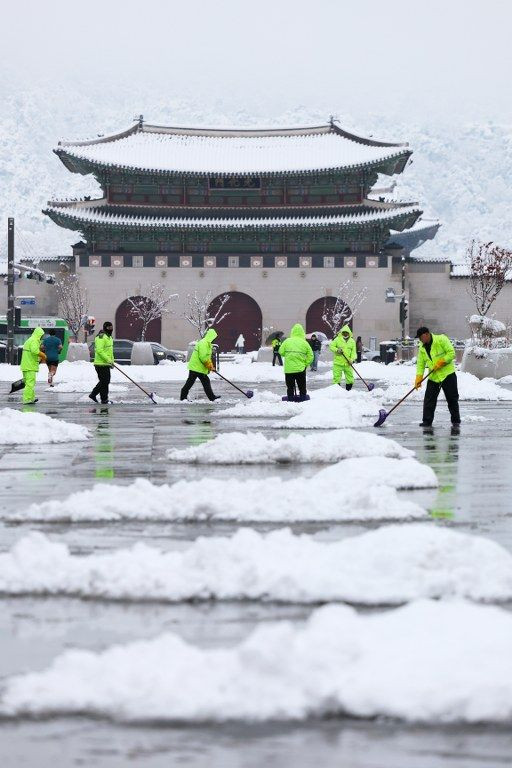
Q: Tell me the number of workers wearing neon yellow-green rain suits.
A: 6